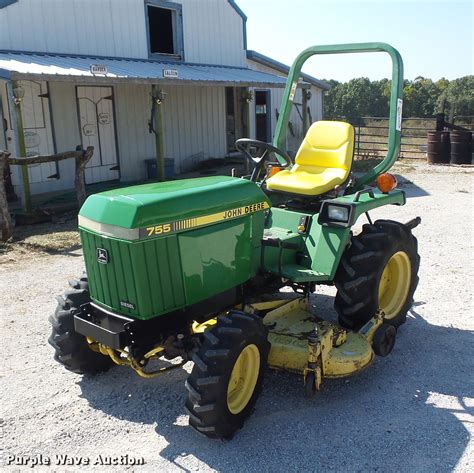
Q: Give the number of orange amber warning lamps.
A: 2